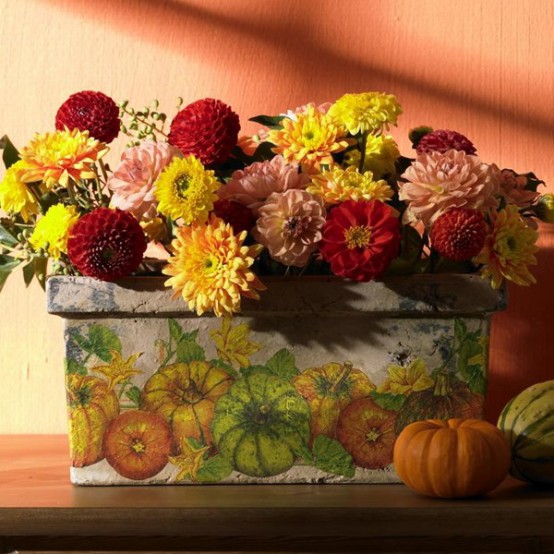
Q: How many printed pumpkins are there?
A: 7